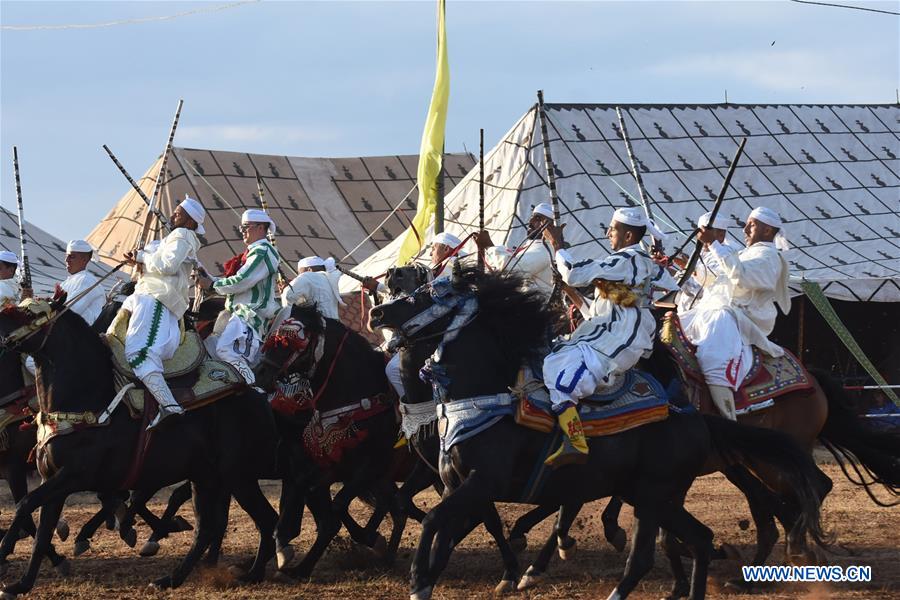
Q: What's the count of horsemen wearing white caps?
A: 10